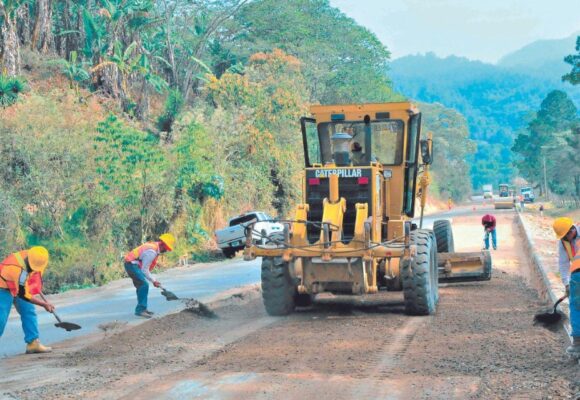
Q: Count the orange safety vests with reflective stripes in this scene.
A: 3